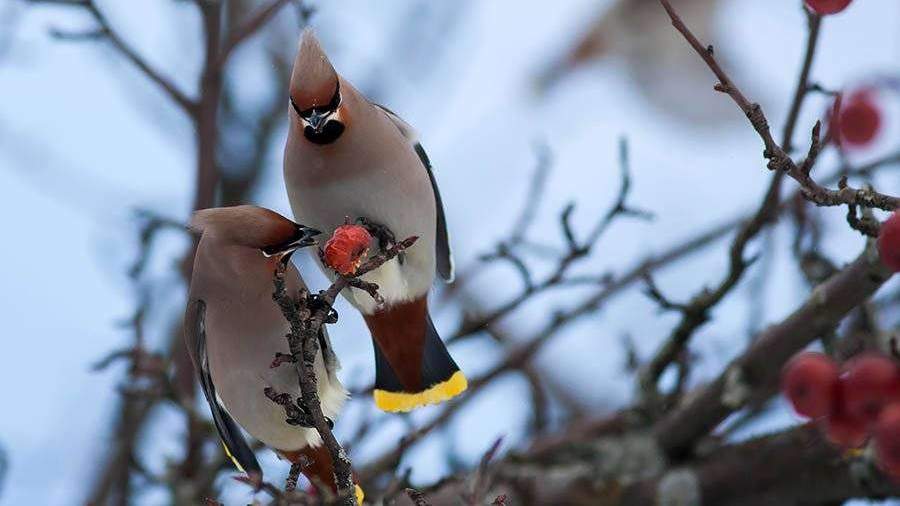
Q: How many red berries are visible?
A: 8